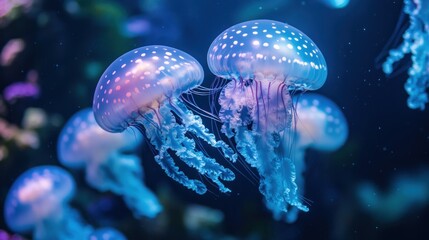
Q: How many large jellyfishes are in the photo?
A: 2